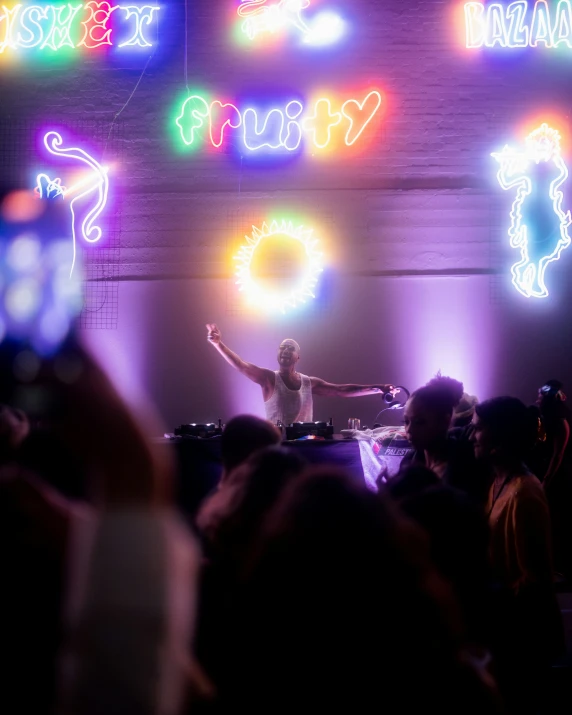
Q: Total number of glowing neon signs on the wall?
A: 7